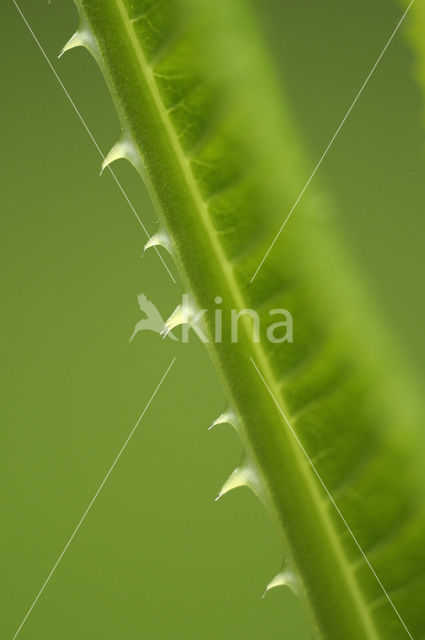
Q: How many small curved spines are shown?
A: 7